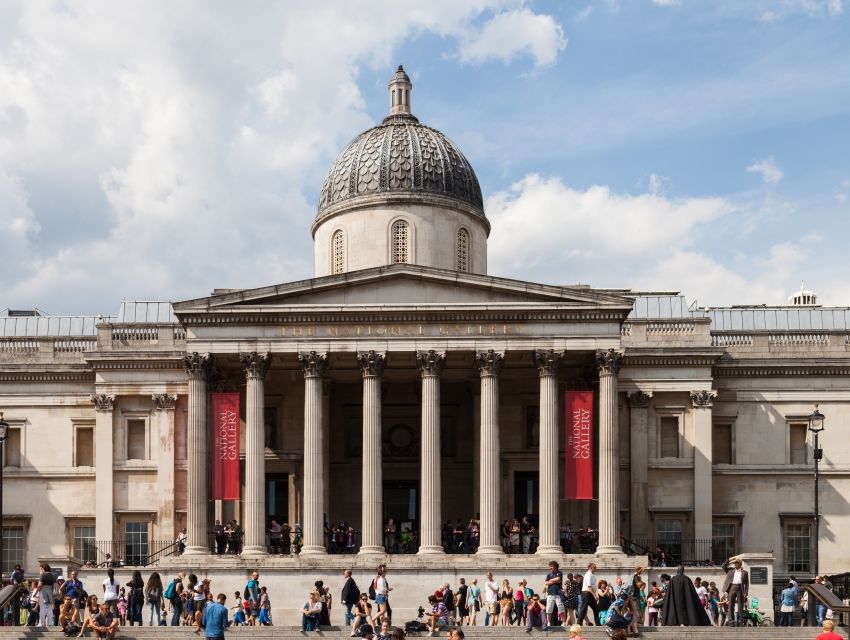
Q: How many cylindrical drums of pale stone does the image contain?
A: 1